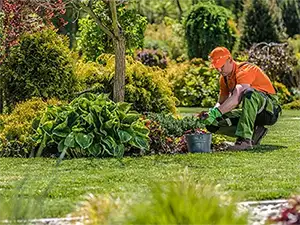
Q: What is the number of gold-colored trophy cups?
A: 0